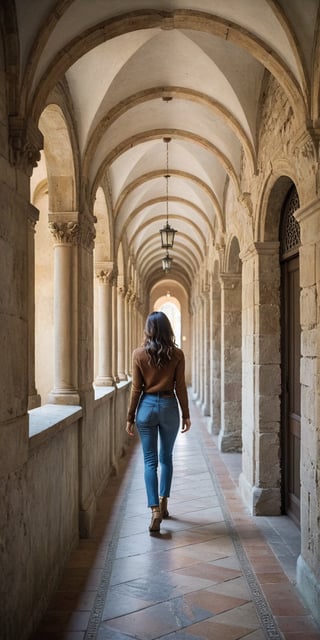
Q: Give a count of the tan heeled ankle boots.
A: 2